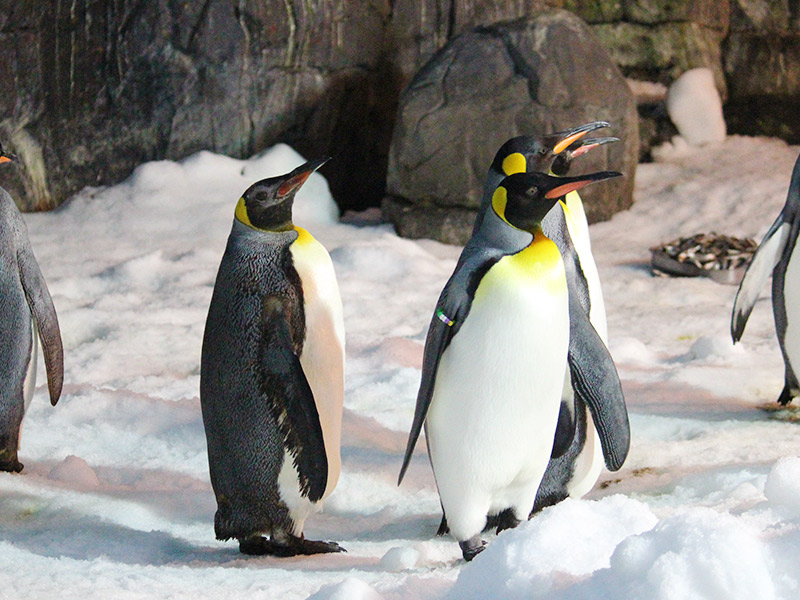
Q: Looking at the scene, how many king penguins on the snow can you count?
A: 6